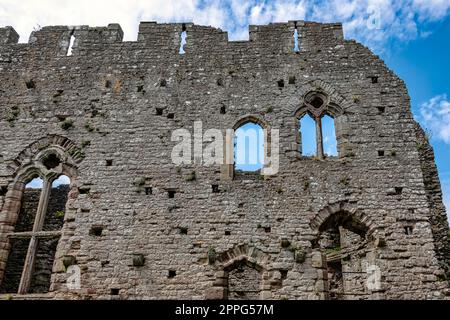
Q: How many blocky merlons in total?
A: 4